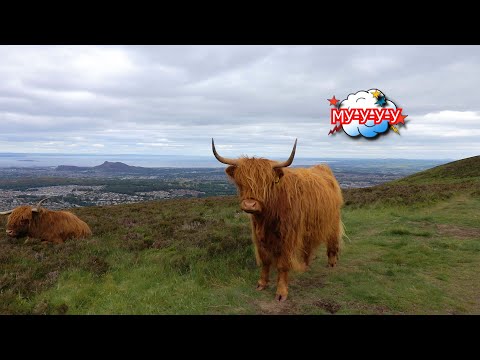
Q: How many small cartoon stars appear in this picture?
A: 4